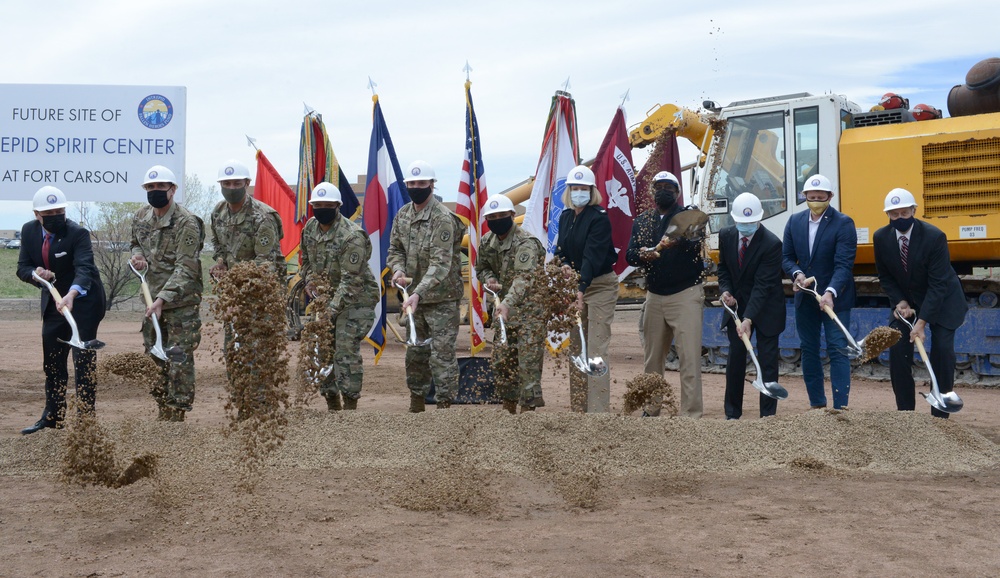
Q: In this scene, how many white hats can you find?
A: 11